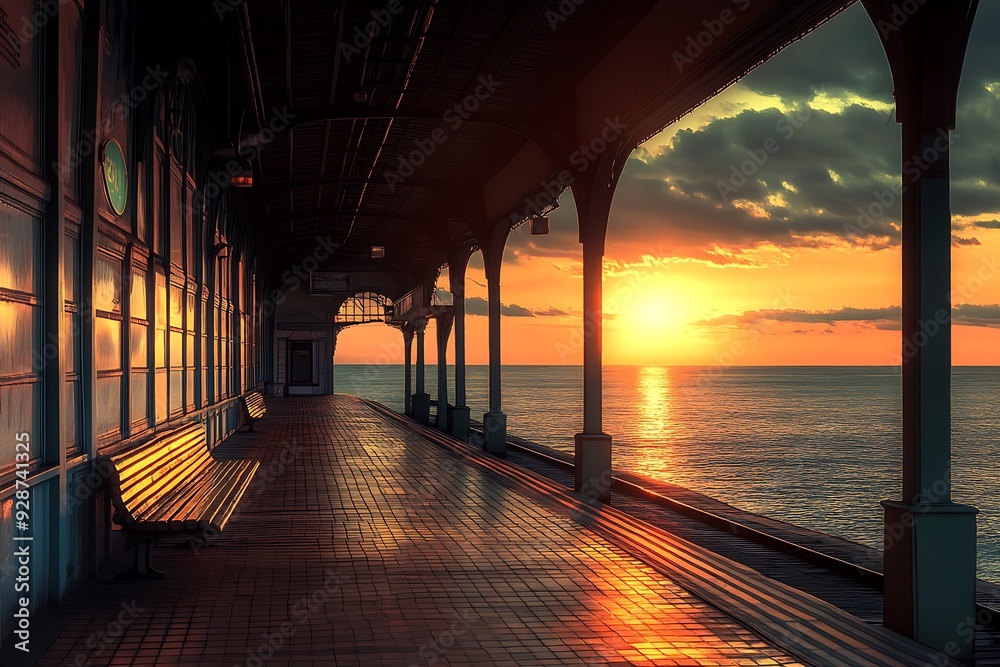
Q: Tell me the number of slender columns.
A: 7